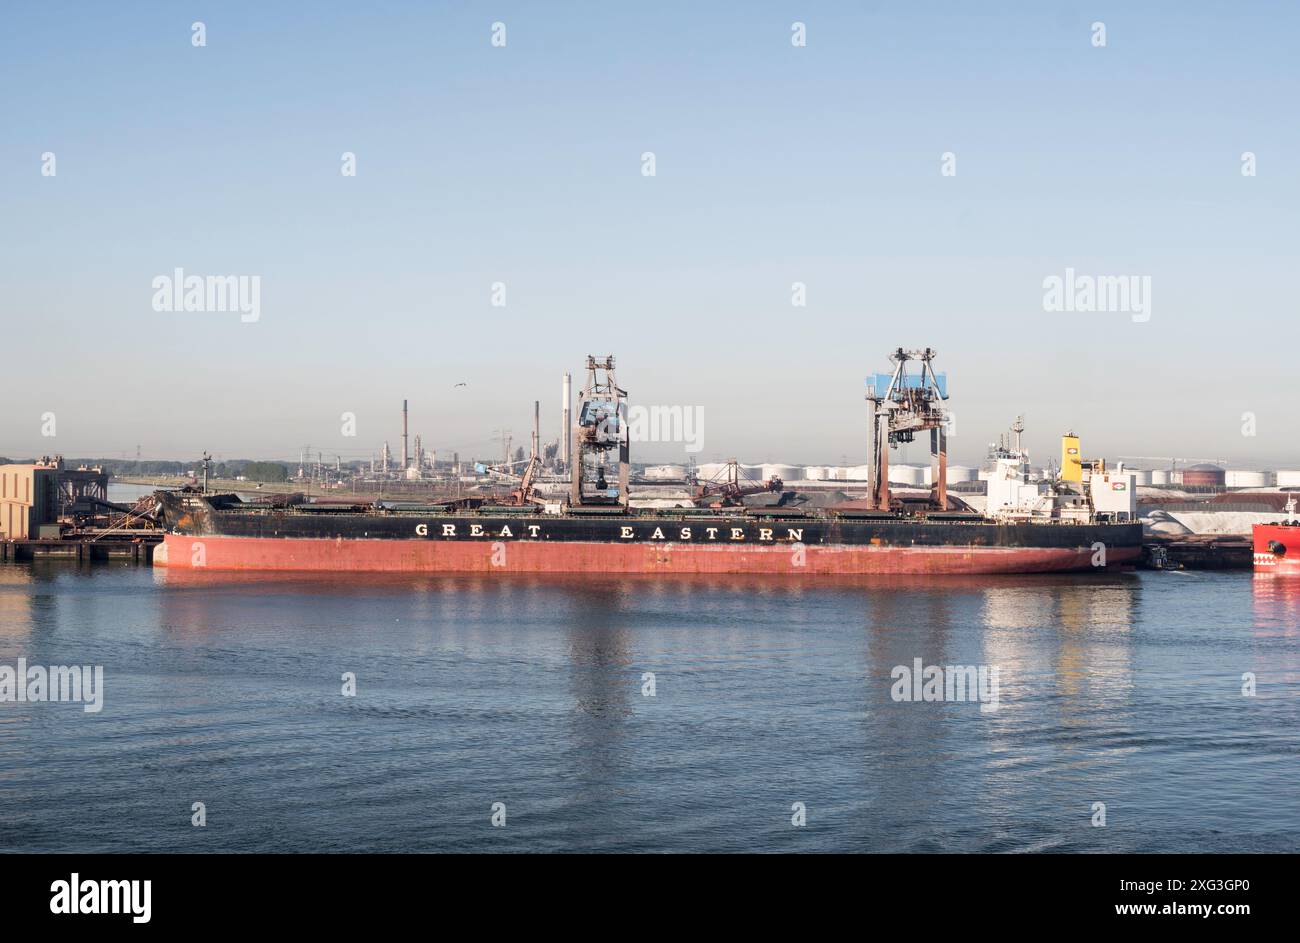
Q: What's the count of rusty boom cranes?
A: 2